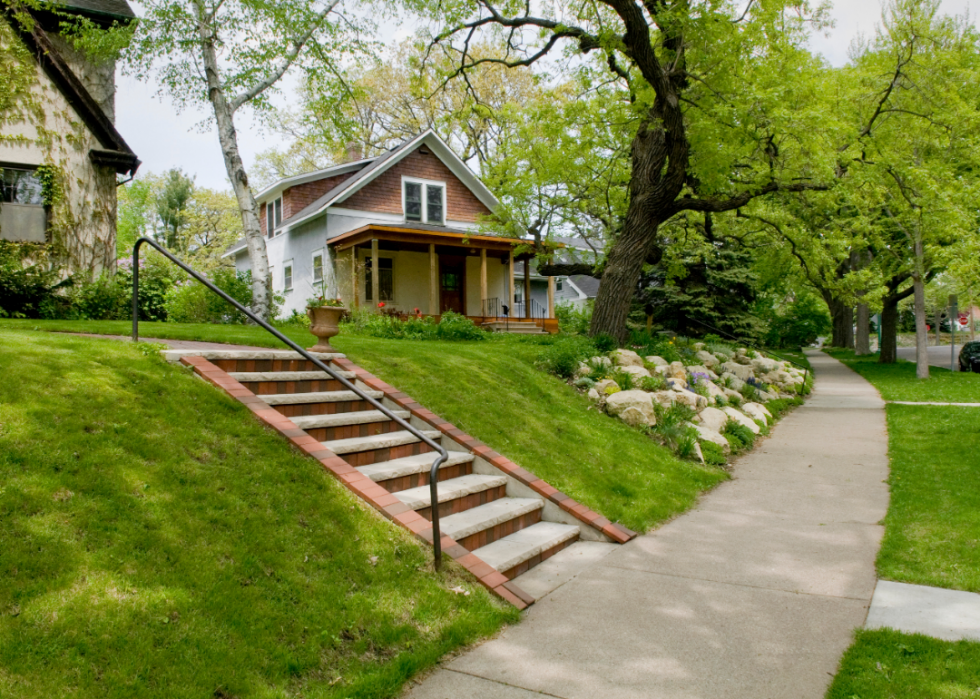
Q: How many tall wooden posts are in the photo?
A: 7